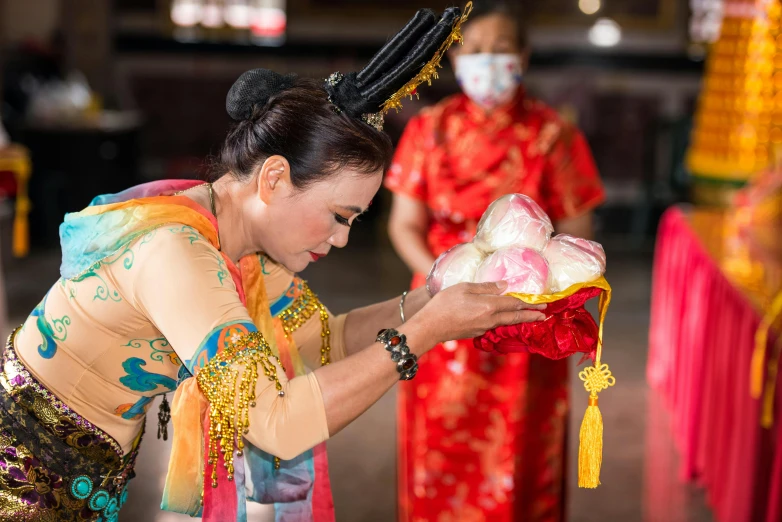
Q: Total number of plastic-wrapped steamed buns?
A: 4